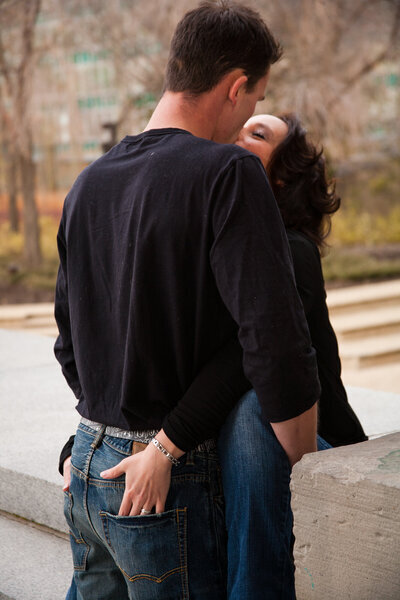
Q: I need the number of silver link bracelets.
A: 1